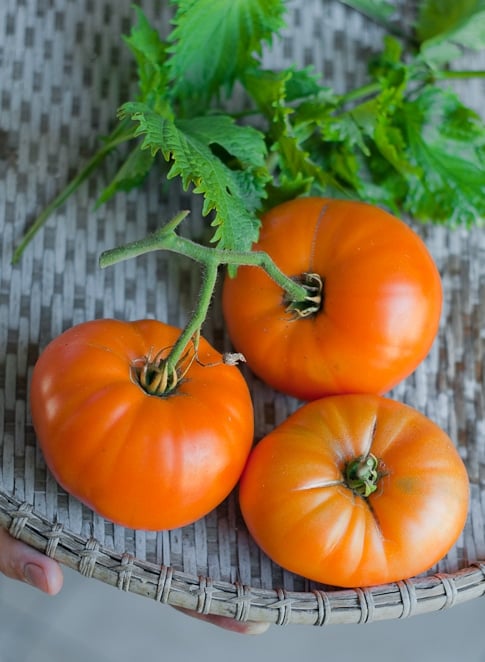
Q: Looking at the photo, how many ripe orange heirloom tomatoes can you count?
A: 3